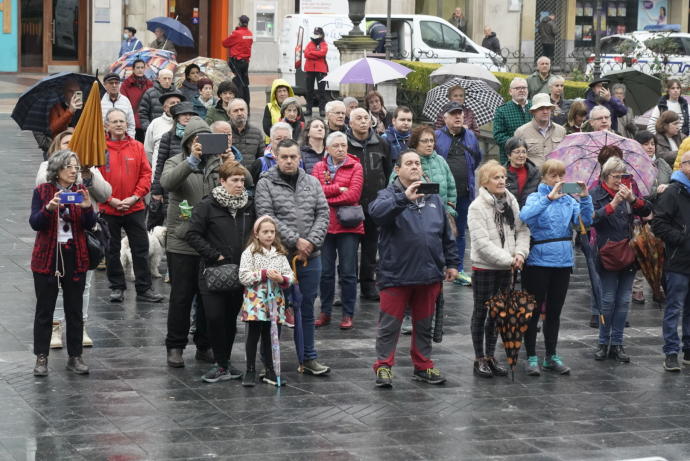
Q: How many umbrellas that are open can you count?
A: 9